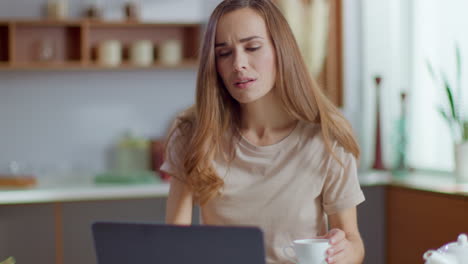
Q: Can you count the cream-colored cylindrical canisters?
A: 3